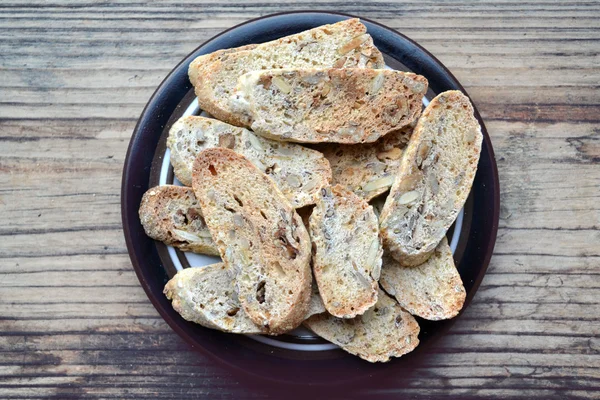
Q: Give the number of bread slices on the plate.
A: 11